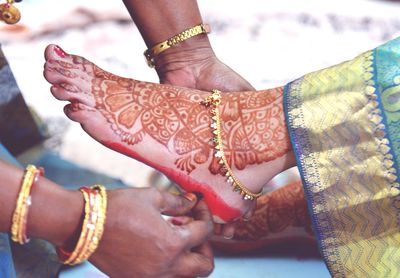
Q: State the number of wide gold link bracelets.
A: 1